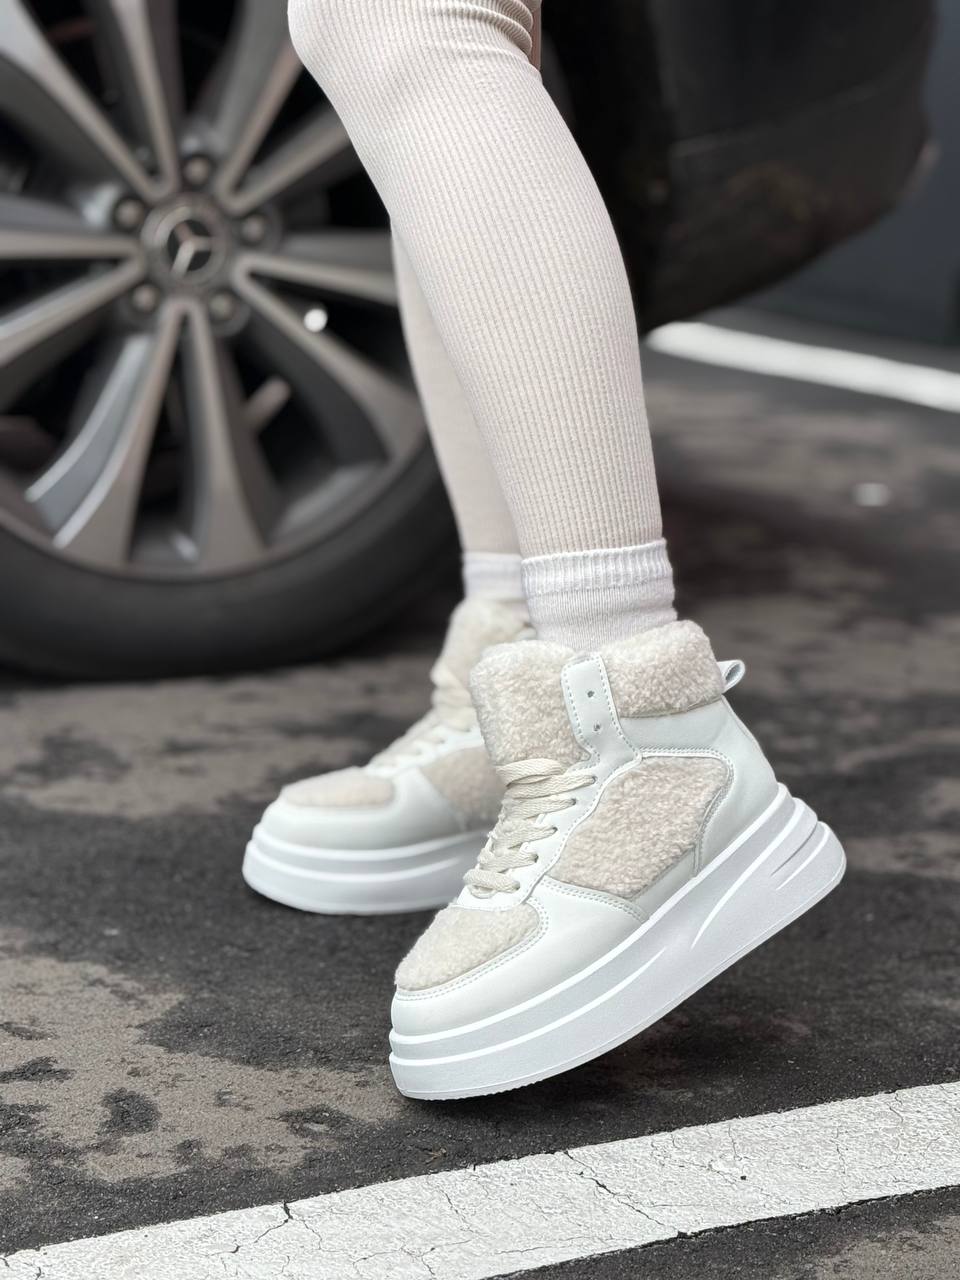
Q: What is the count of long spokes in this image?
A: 10